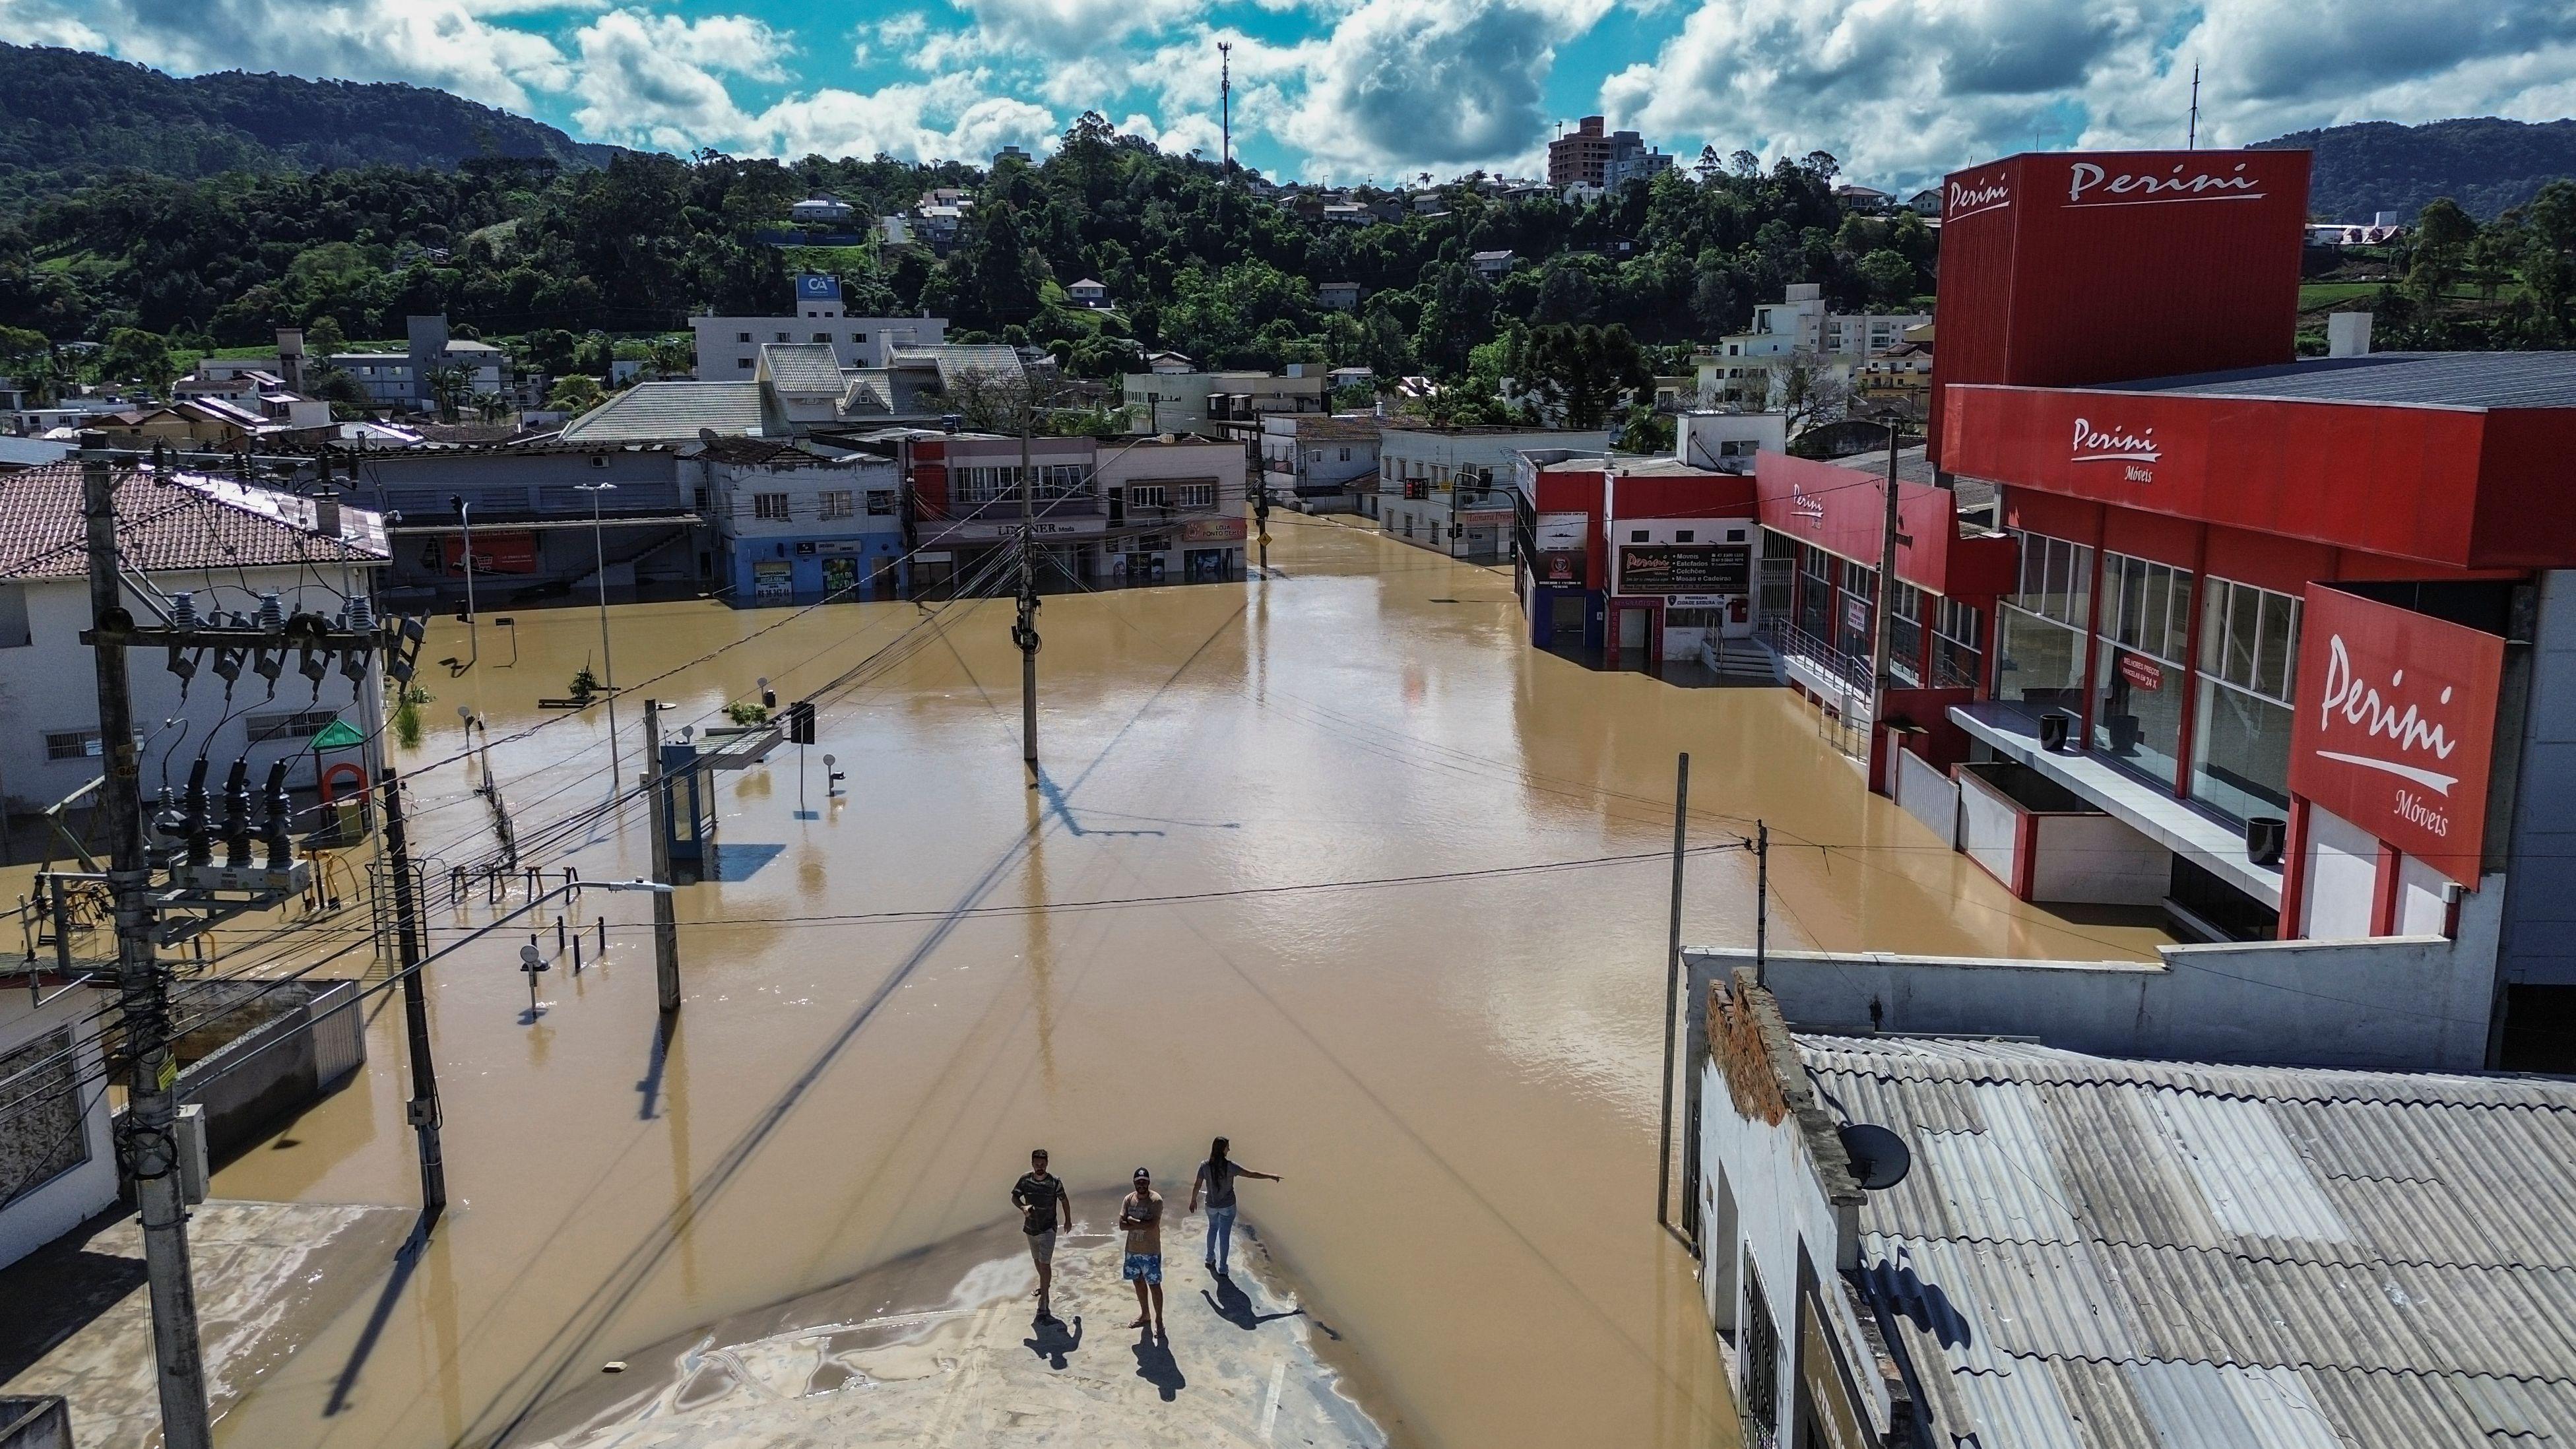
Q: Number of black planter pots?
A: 2